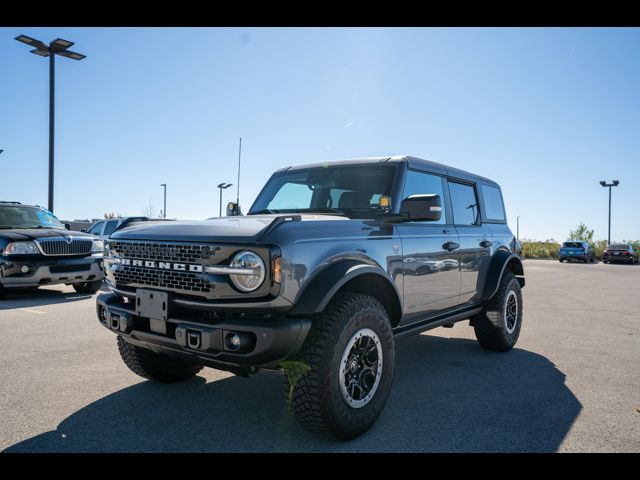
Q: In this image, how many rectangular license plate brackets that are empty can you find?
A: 1